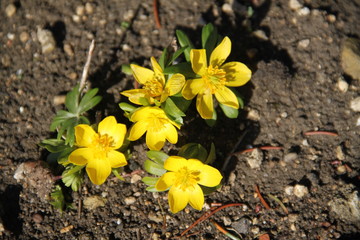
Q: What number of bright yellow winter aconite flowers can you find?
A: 5